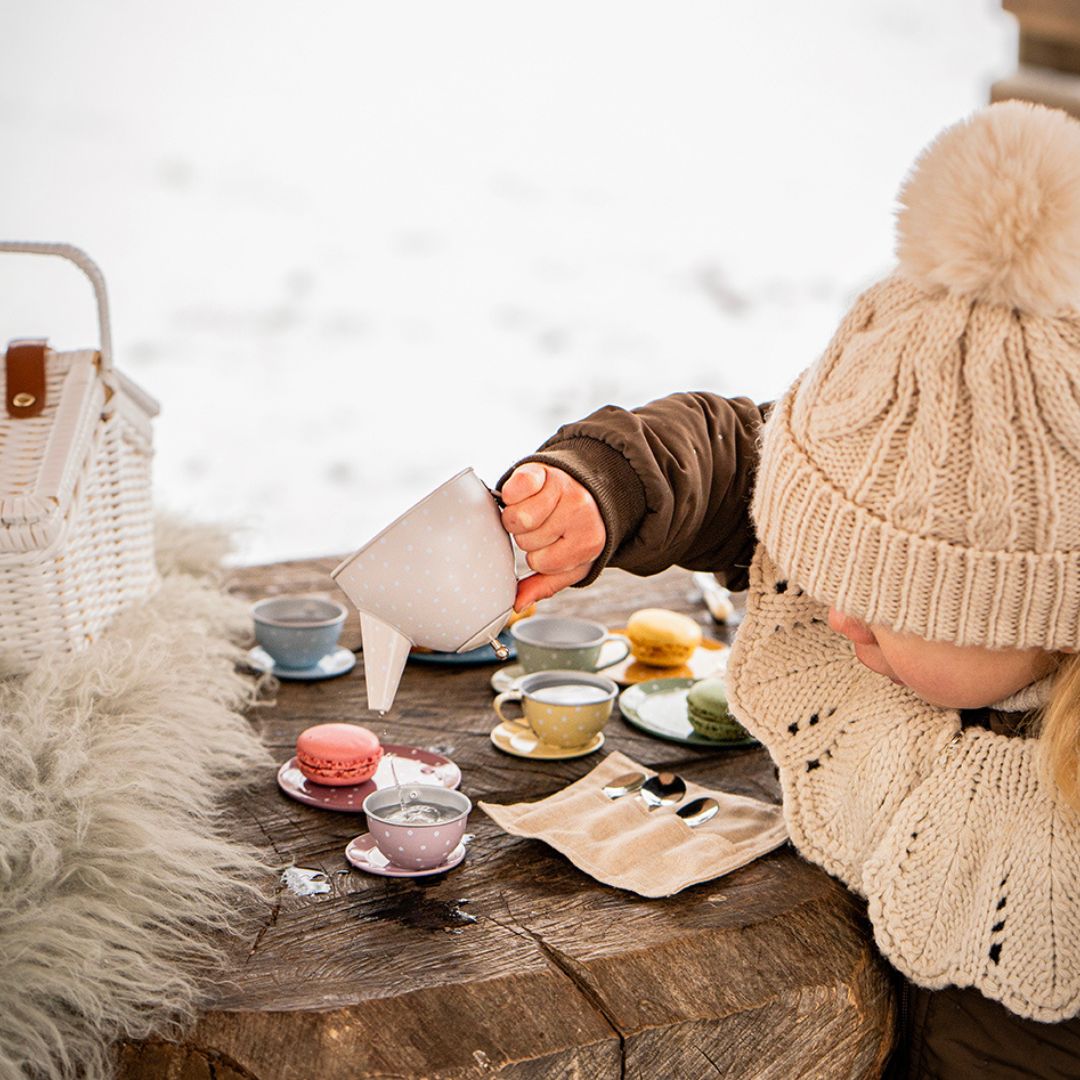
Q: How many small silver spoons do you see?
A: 3